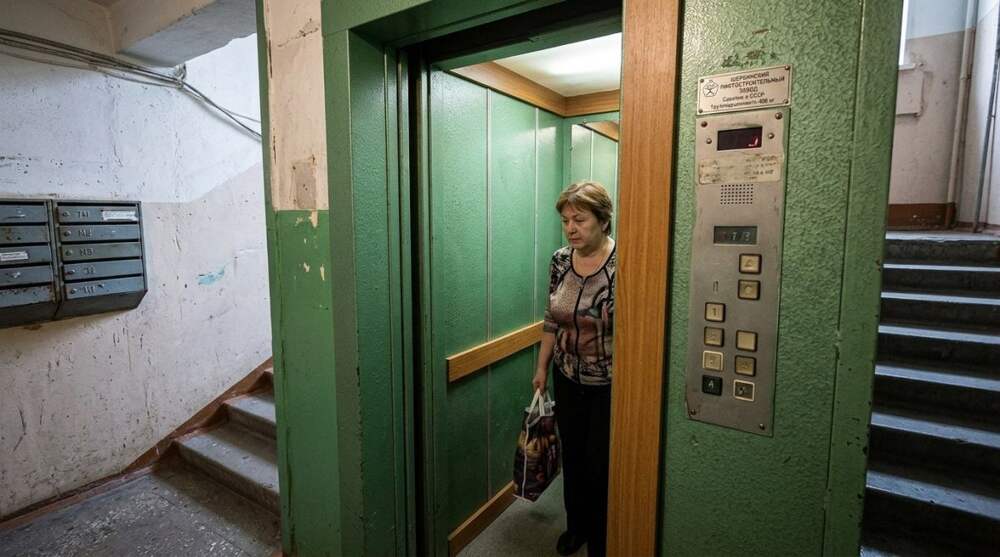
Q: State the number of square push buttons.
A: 9